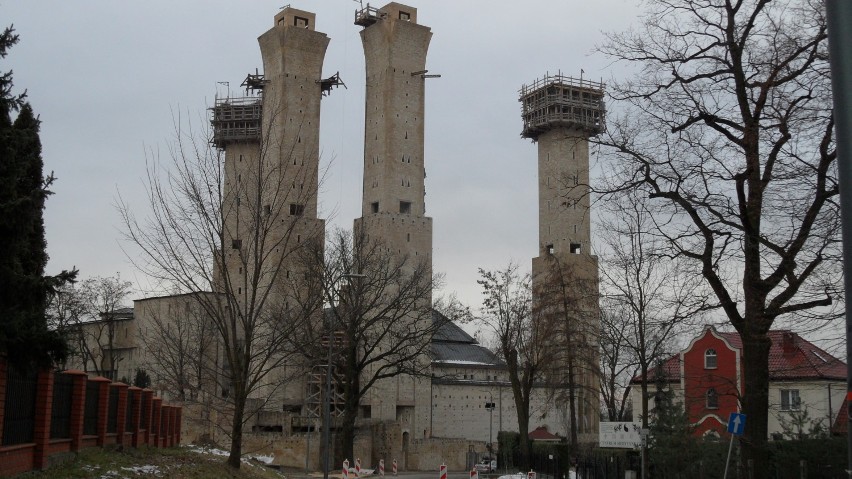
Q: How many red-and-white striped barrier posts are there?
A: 7